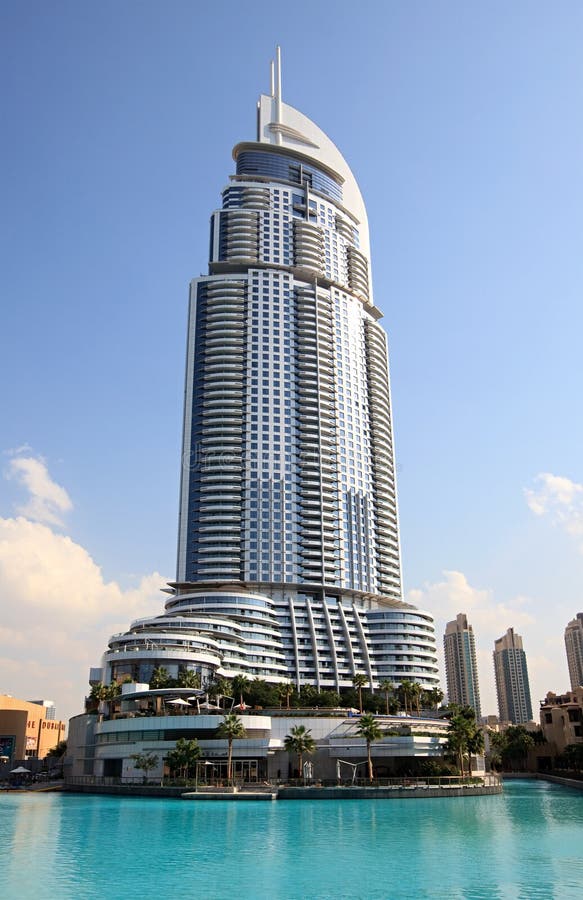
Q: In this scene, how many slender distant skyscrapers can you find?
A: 3